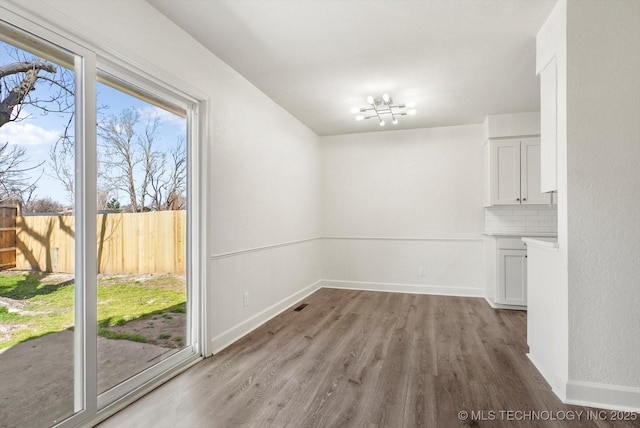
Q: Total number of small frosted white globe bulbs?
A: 8